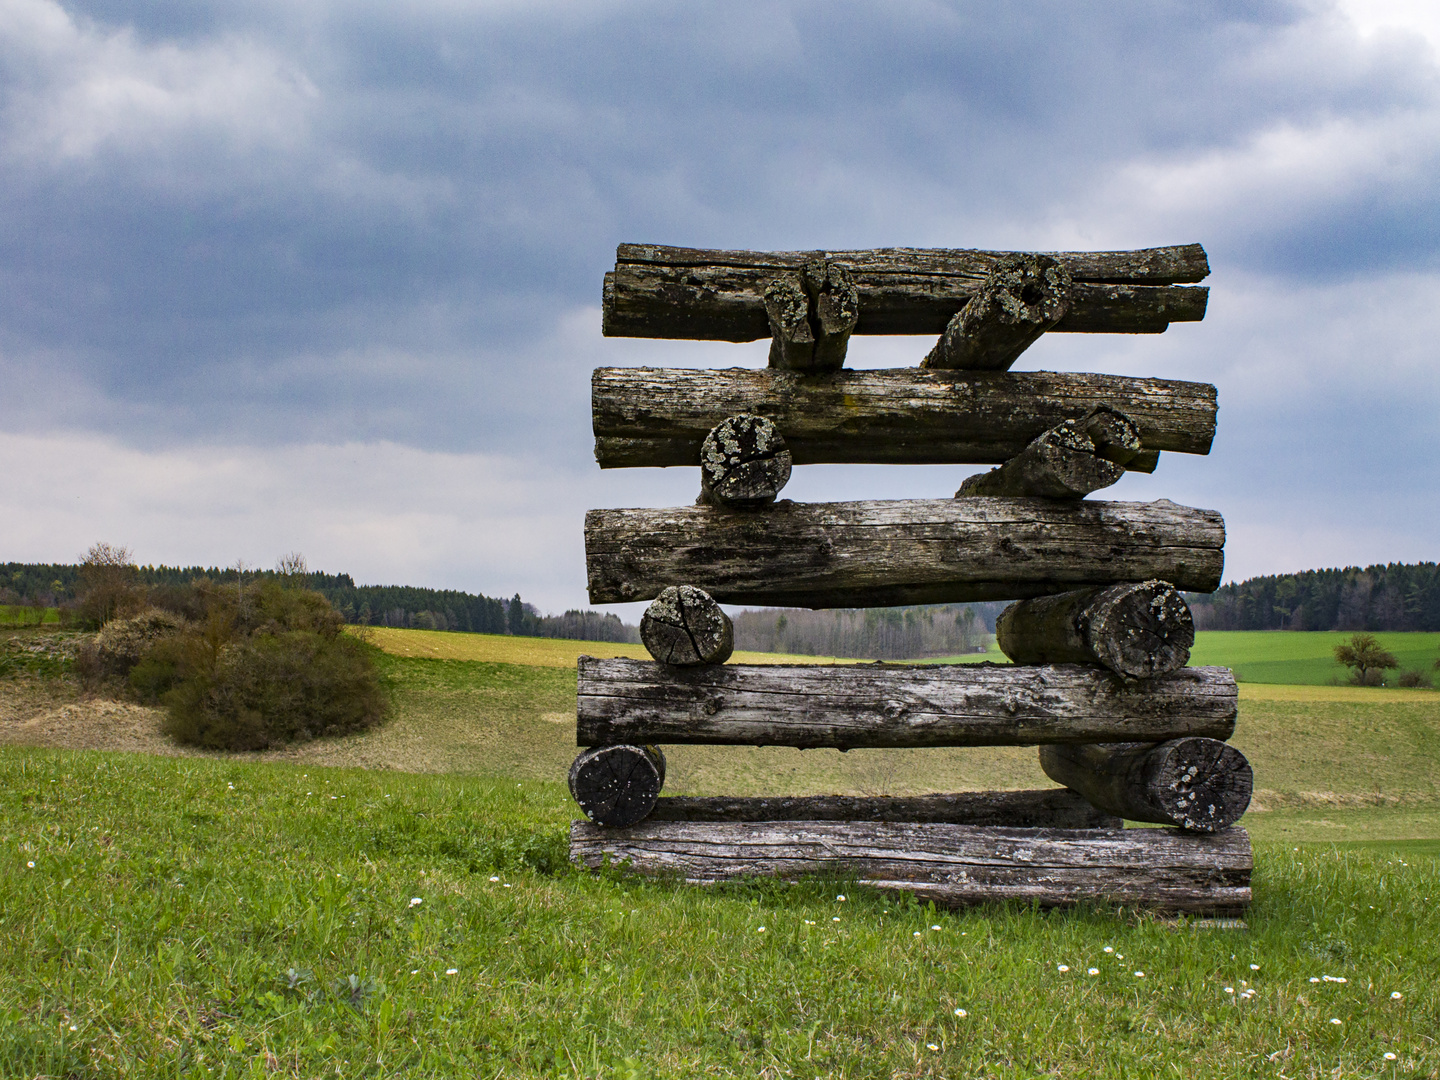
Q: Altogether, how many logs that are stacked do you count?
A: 14